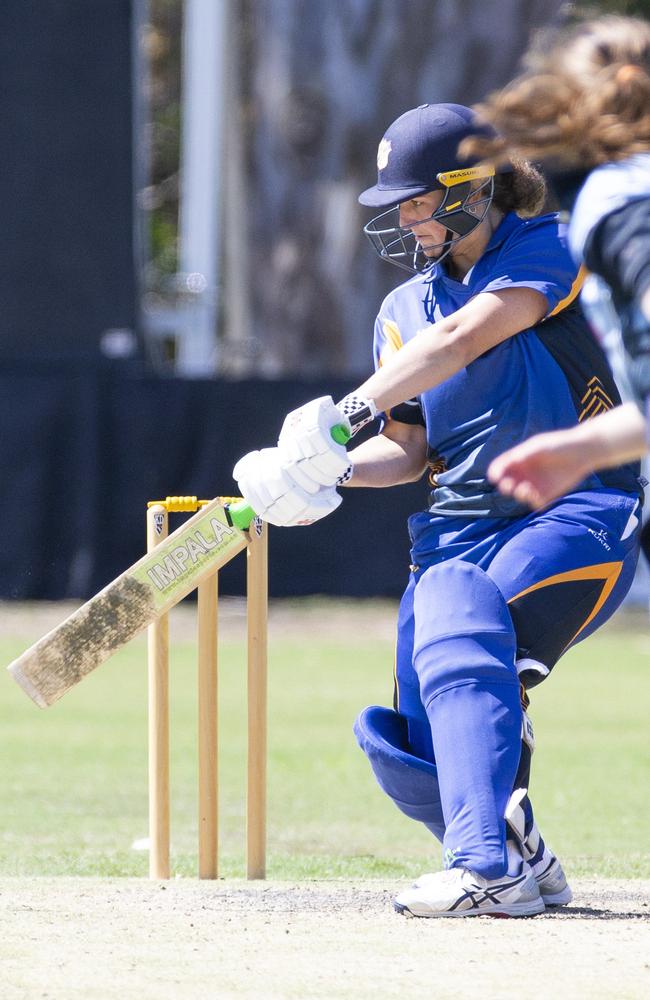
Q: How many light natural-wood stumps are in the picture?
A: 3